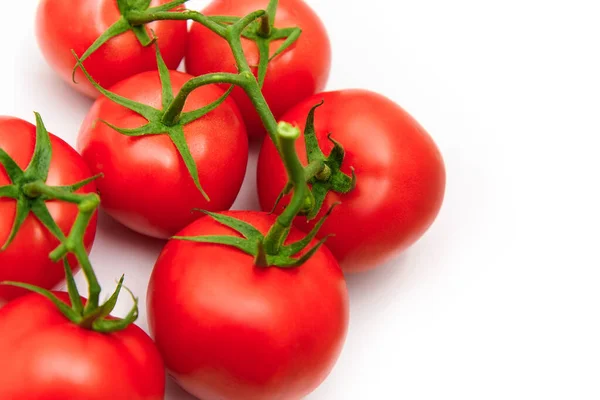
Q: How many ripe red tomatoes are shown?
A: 7